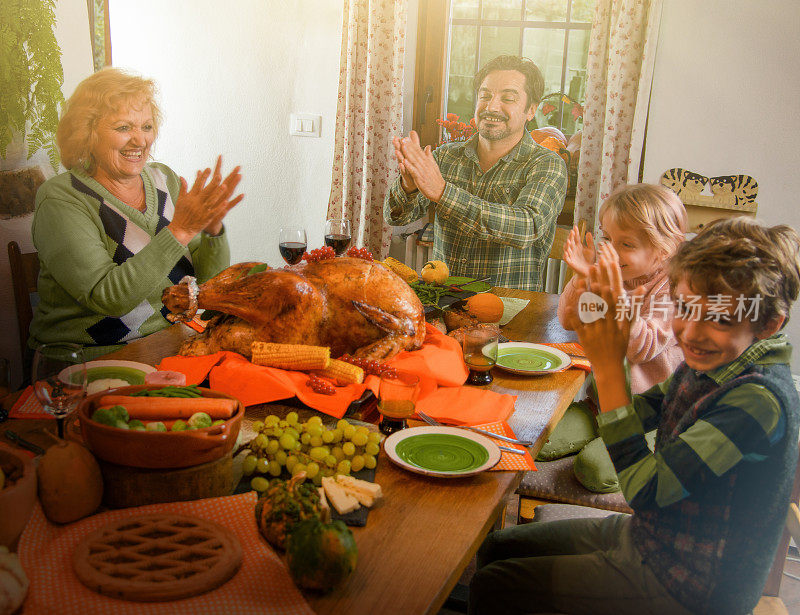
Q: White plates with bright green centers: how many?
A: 3